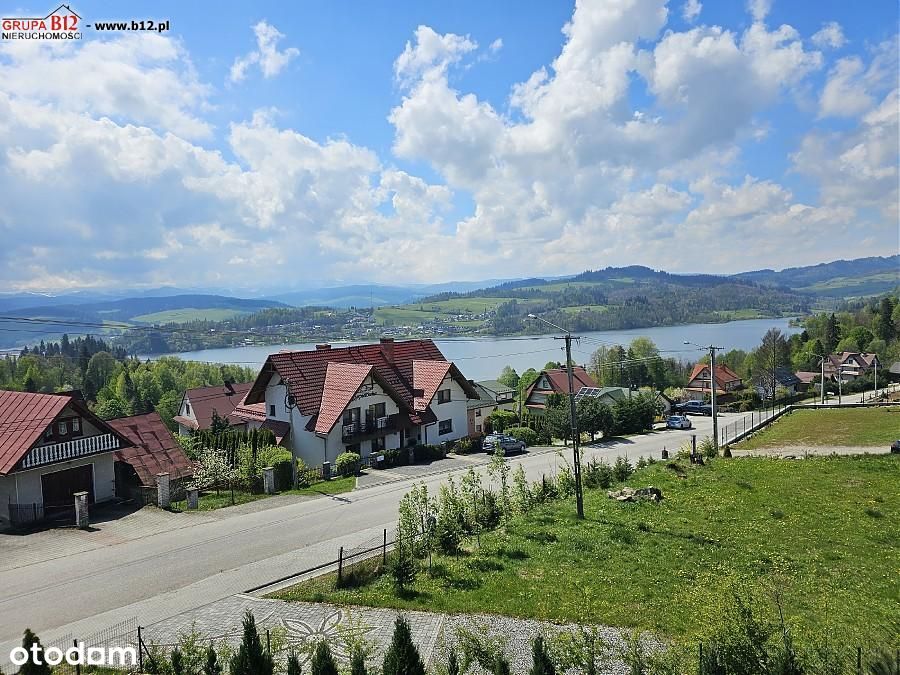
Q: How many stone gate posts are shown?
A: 4